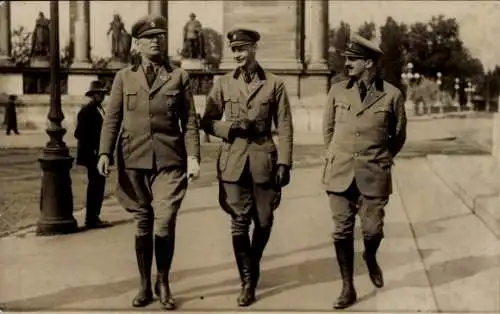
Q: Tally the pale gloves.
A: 2